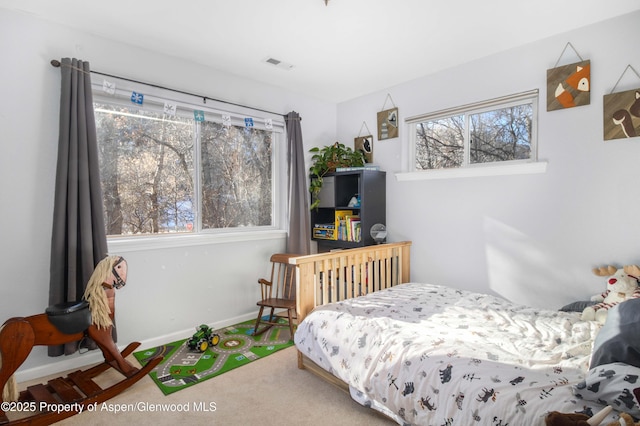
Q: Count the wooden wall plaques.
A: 4